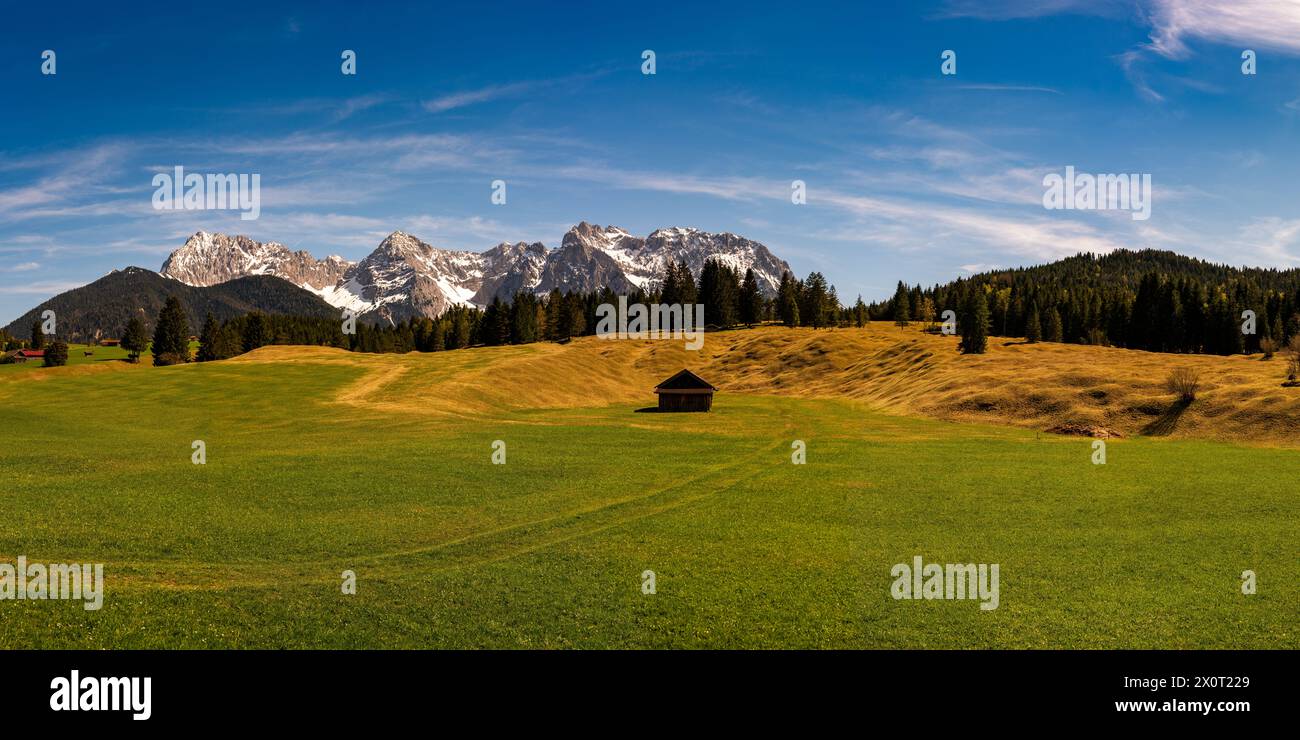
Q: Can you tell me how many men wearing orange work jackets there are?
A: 0